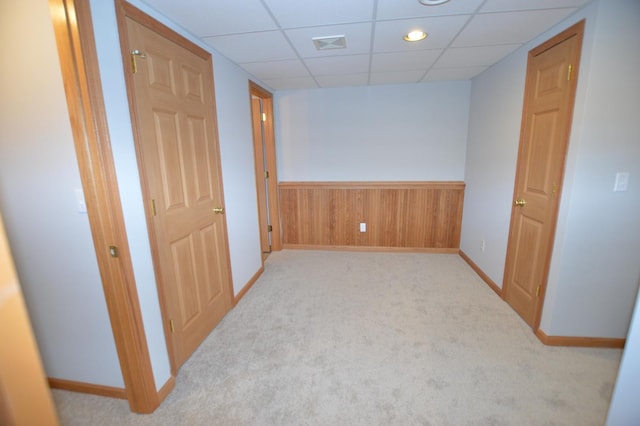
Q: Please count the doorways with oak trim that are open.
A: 2